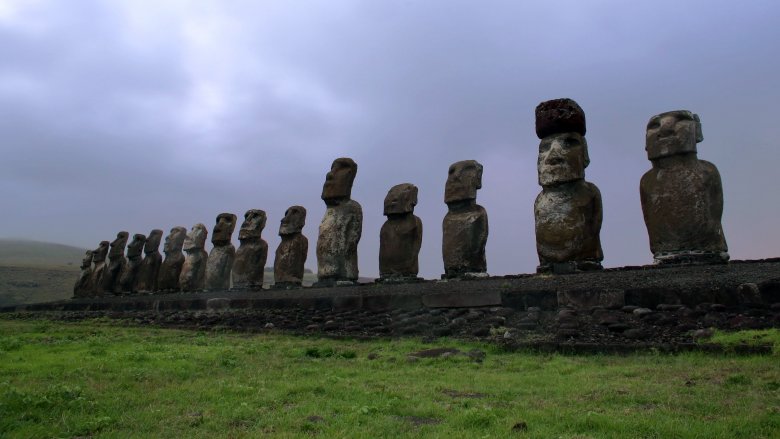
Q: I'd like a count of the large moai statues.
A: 15